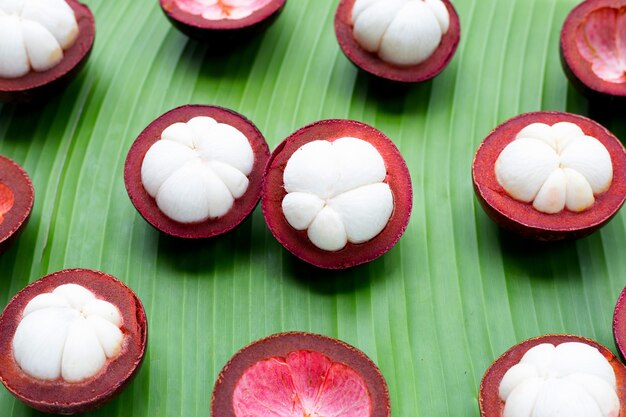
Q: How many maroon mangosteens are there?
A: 12